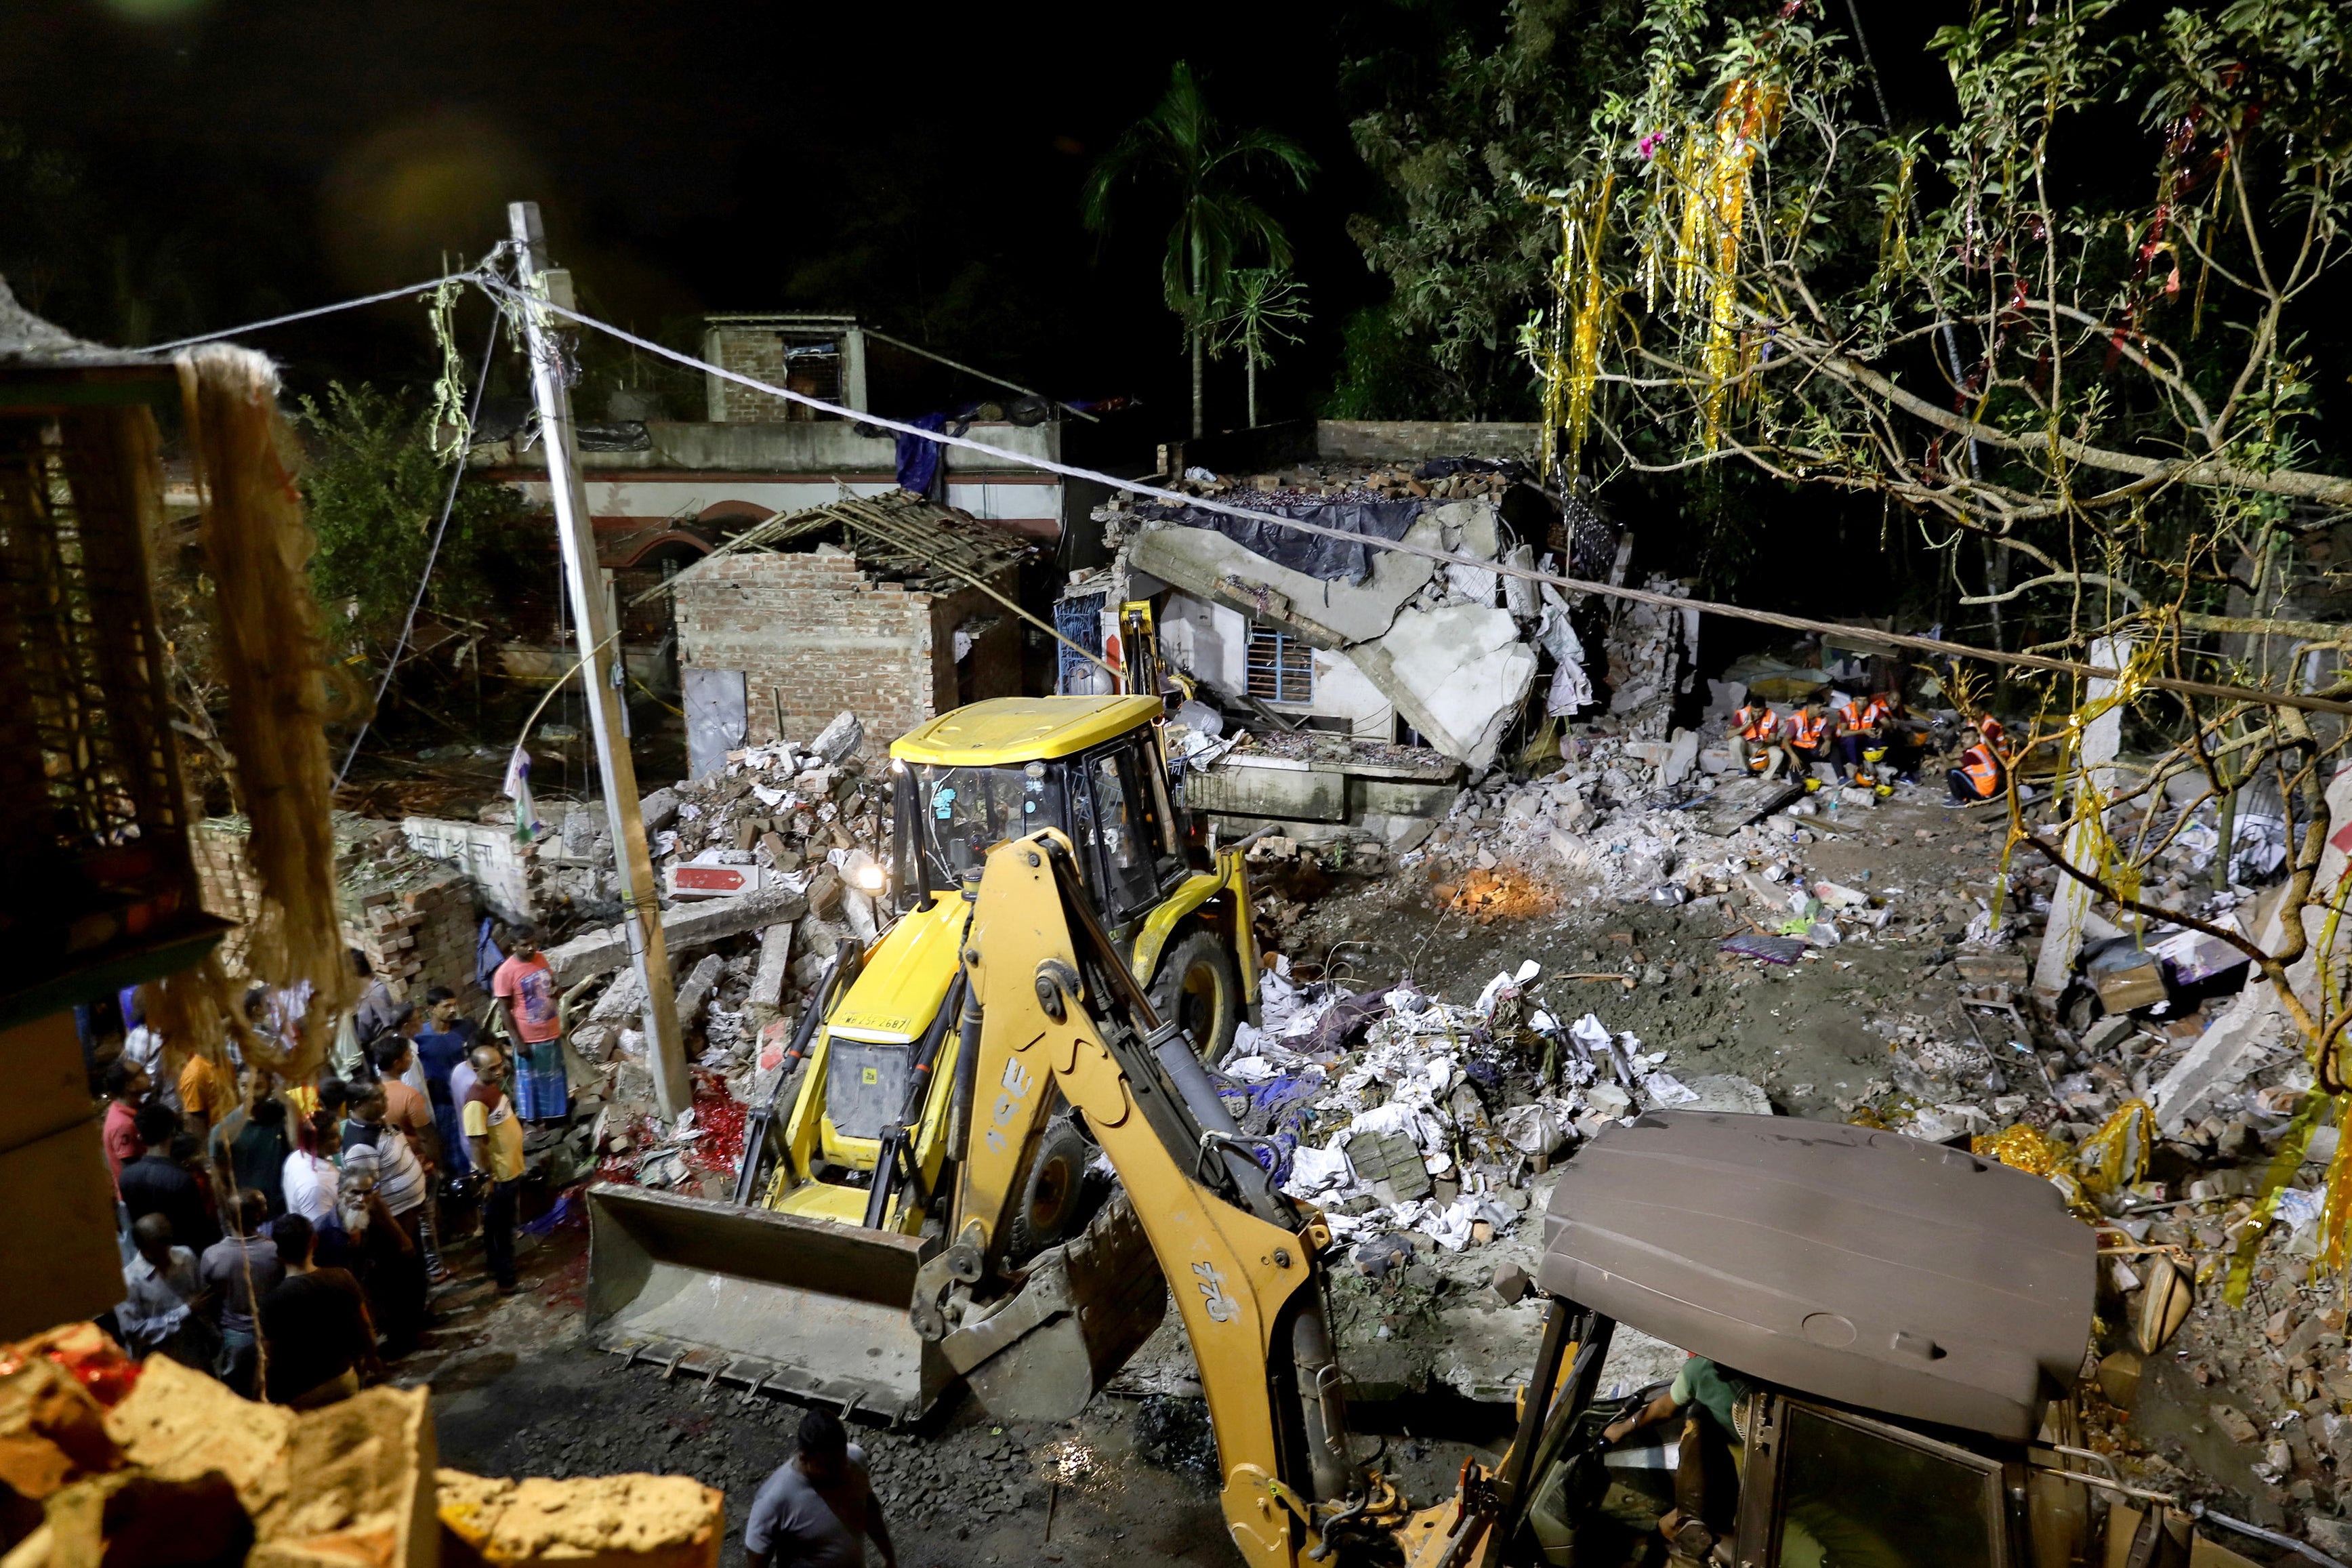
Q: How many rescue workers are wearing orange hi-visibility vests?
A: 6